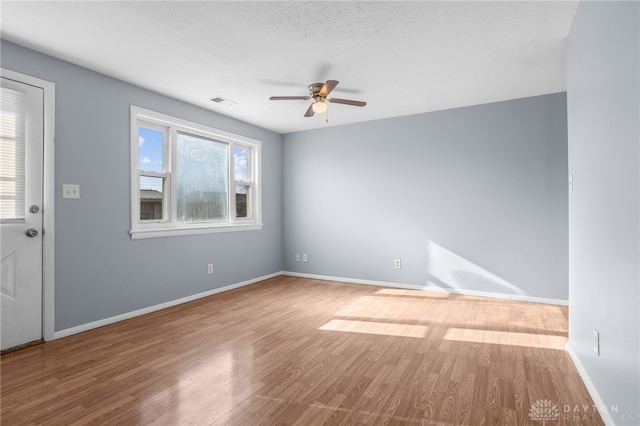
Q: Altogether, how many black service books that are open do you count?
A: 0